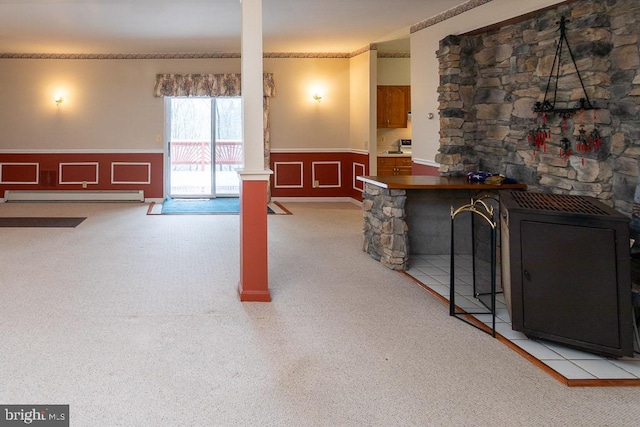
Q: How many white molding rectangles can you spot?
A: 6